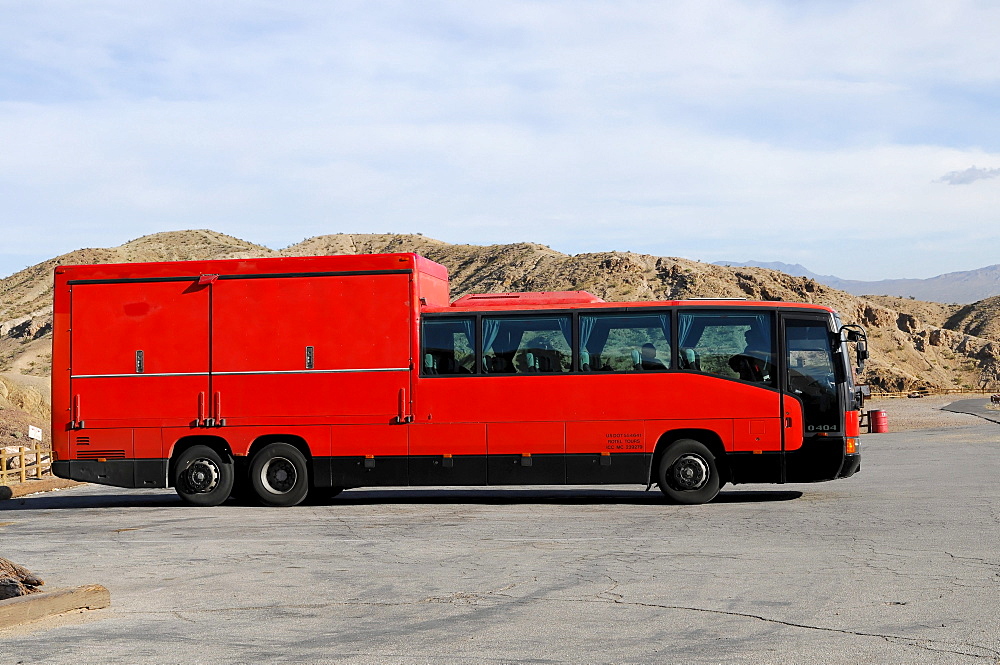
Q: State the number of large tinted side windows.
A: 4